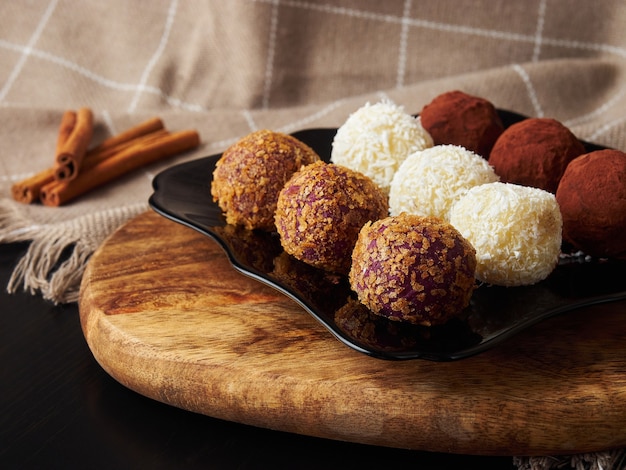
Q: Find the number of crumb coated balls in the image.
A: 3